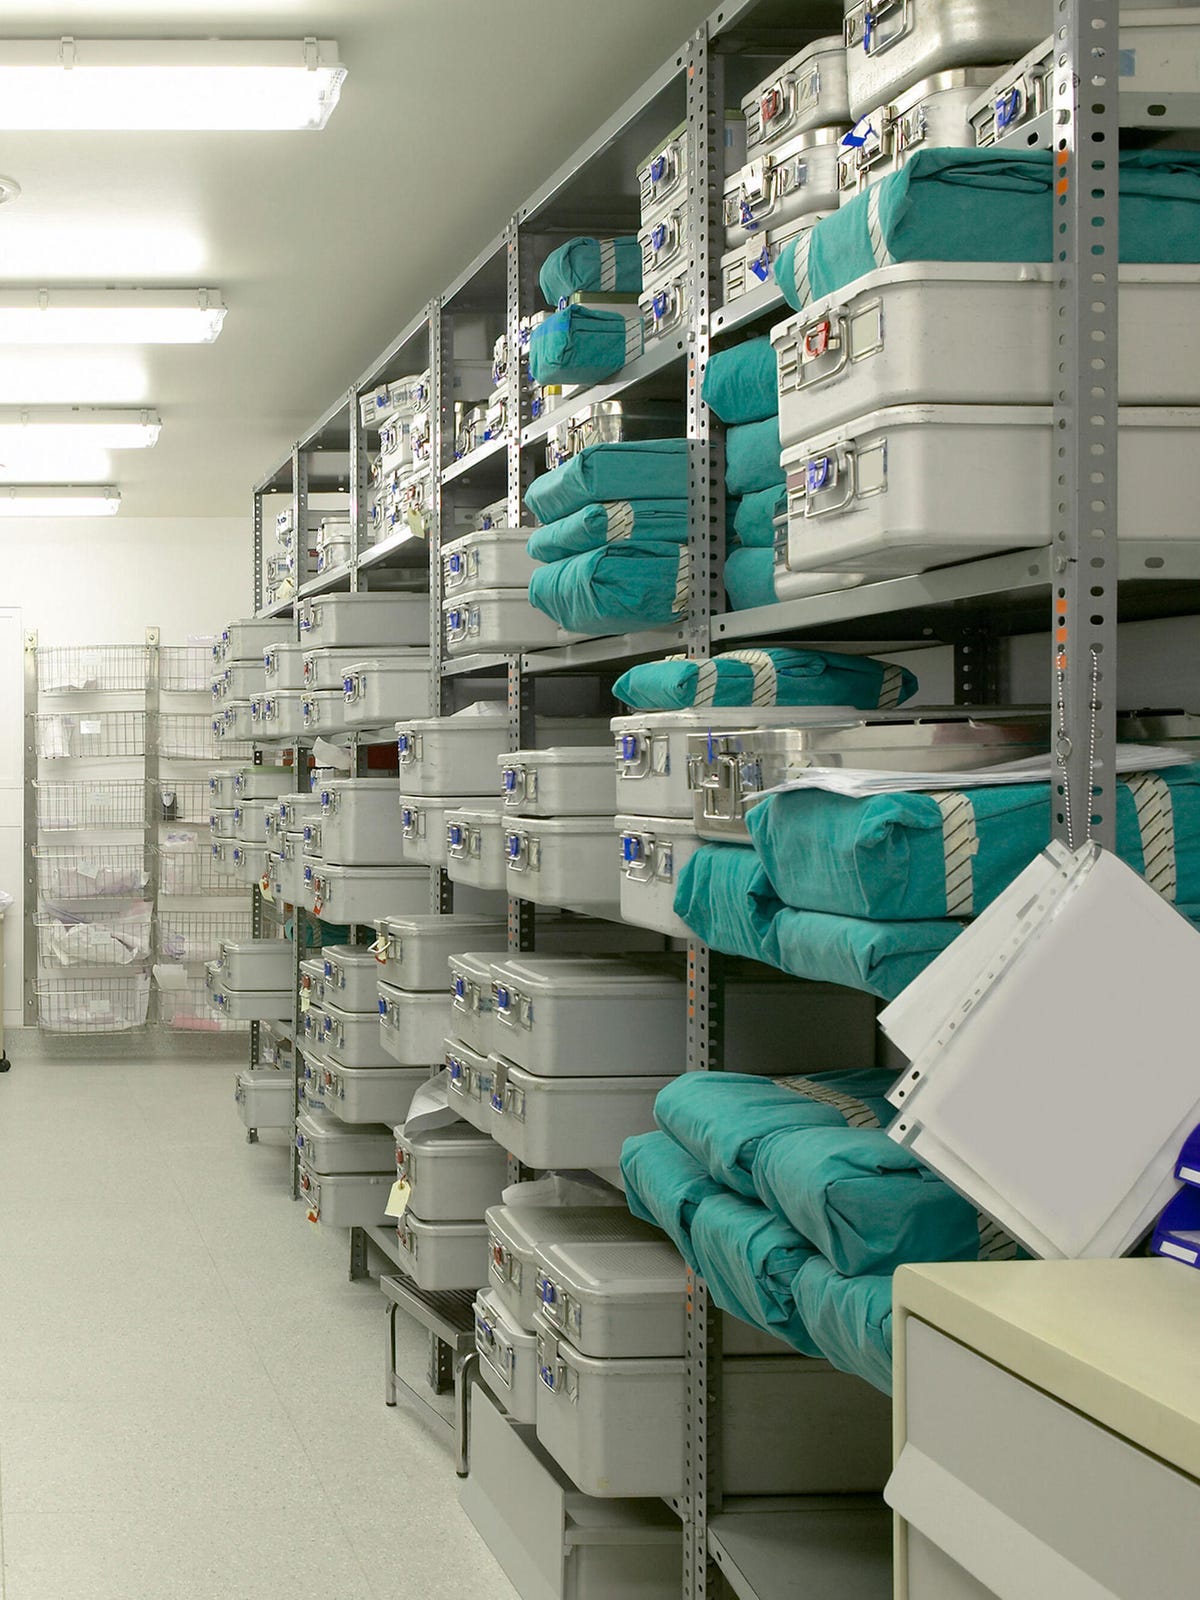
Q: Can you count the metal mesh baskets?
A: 12